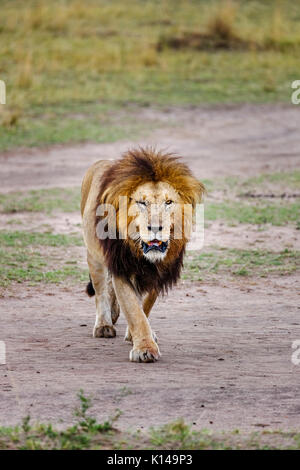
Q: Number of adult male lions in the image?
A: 1